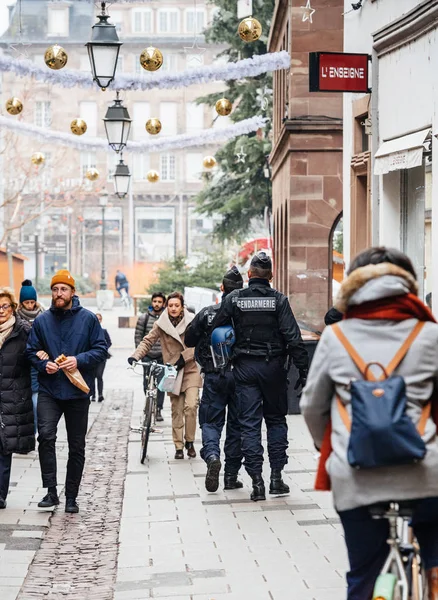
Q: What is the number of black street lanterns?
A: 3